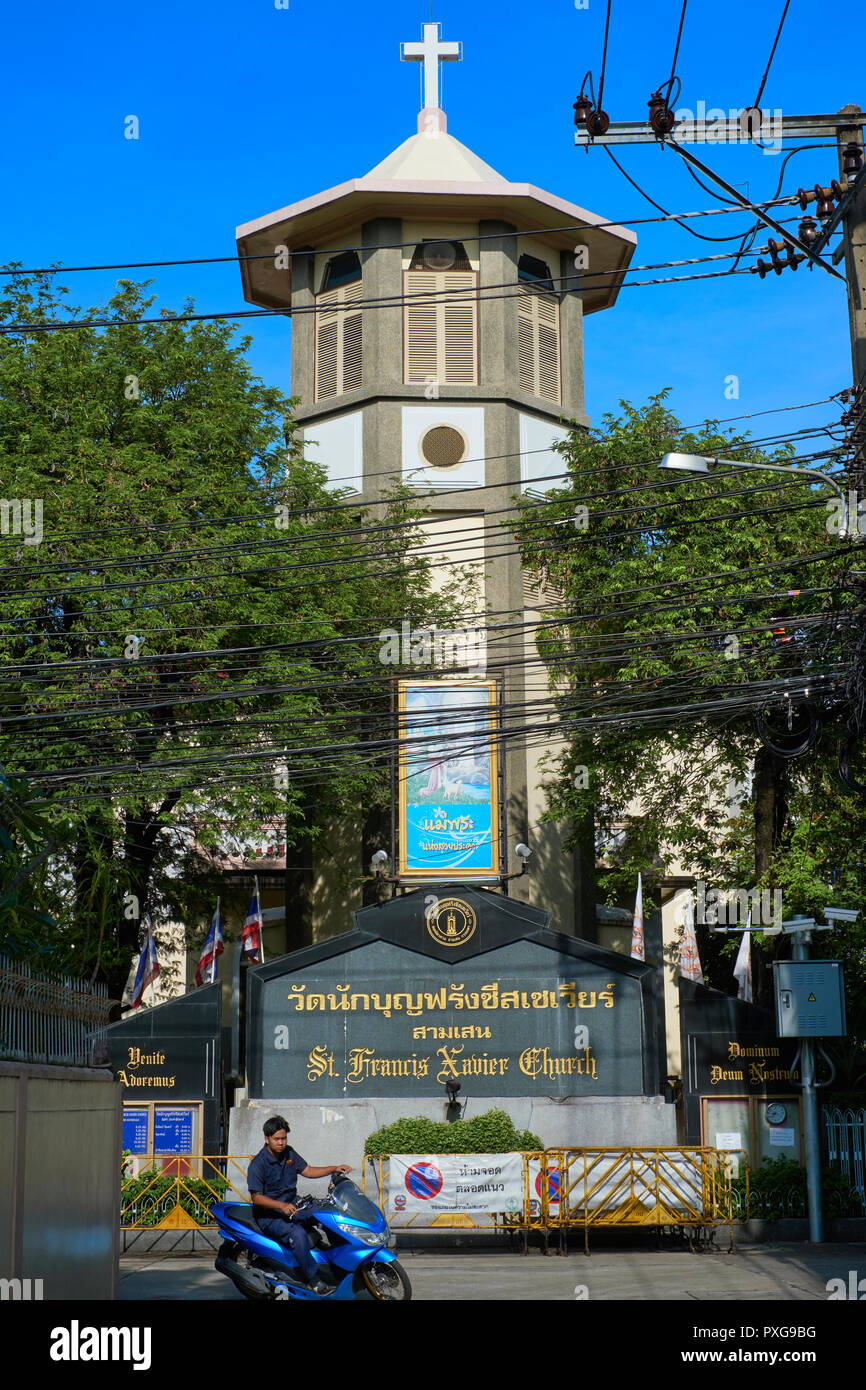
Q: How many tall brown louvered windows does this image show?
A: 3